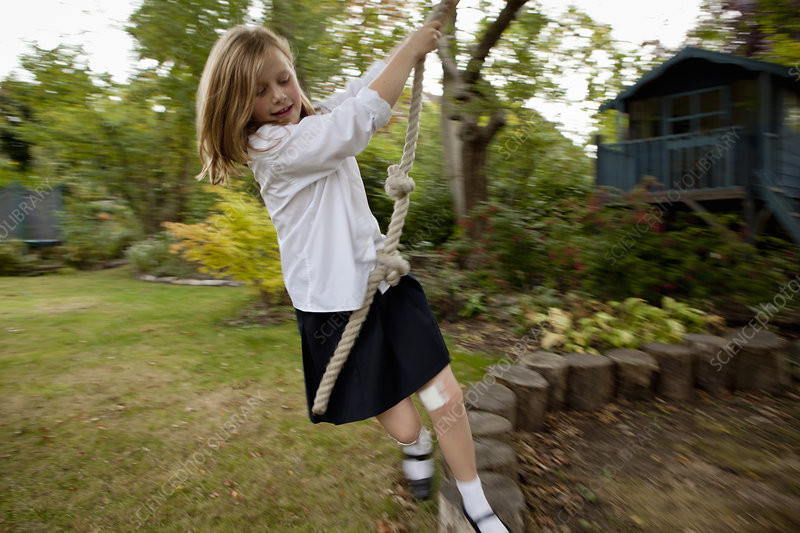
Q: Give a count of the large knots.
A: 2